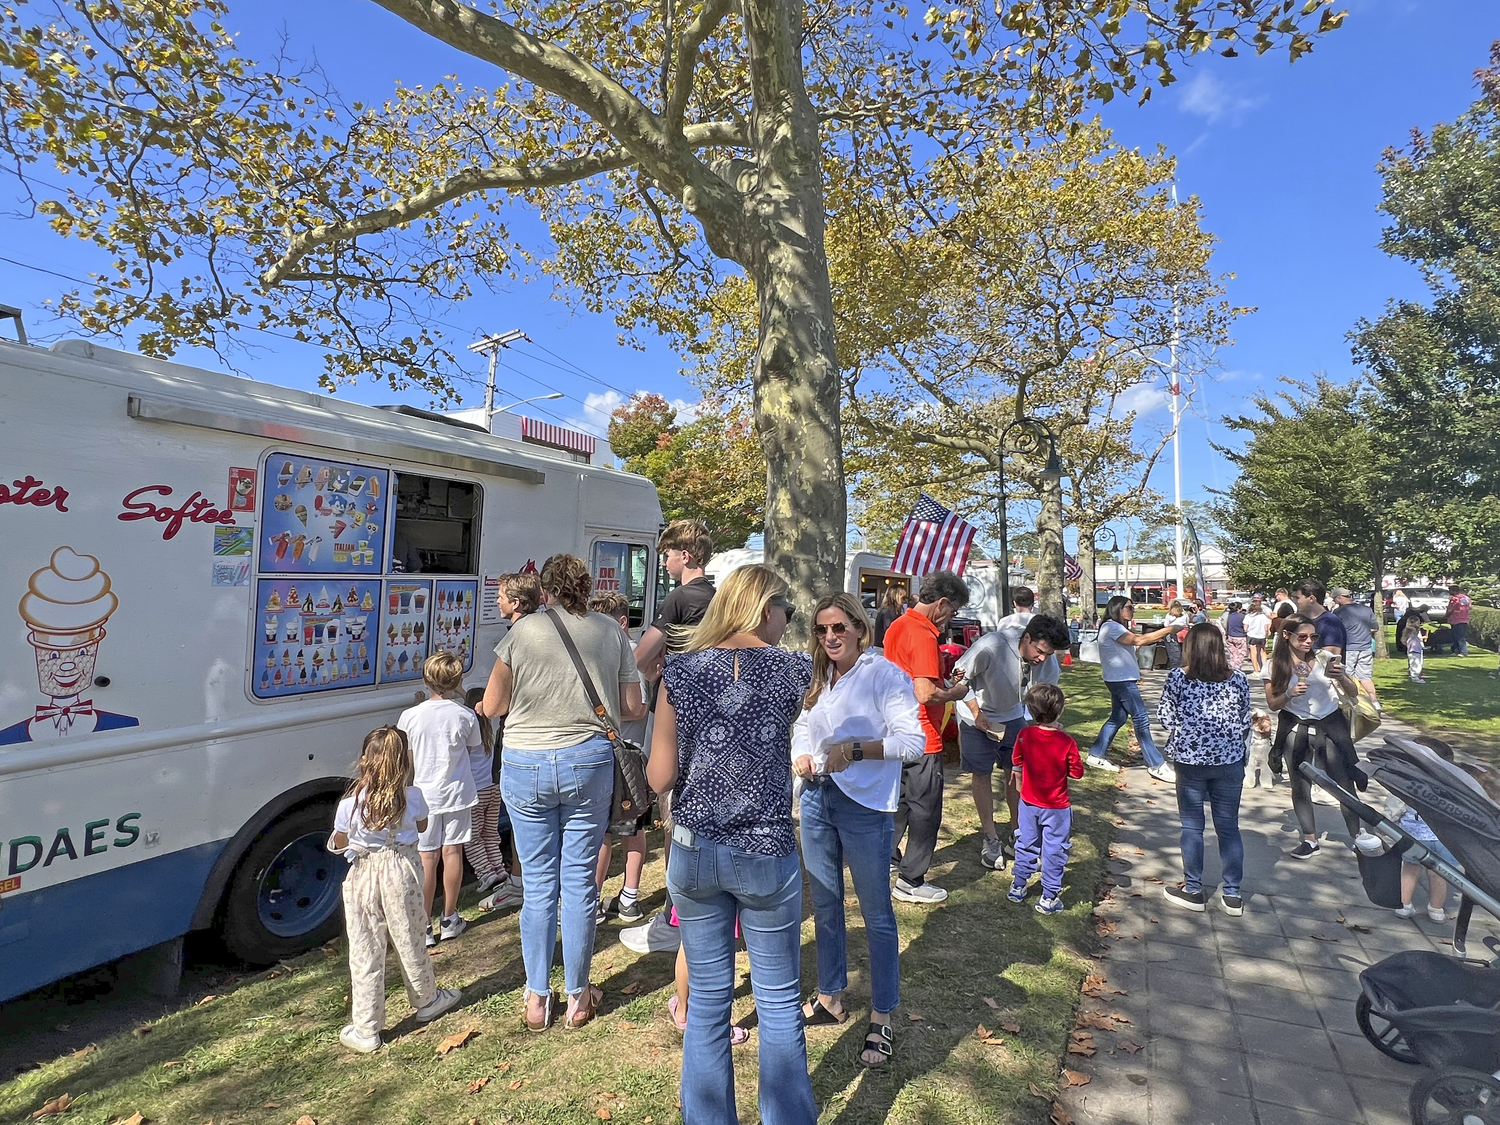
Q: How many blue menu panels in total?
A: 4